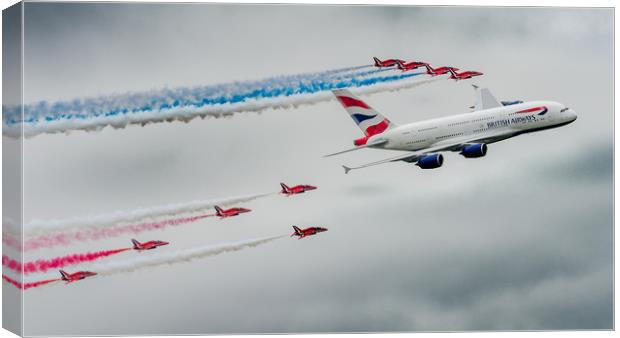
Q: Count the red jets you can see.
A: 9